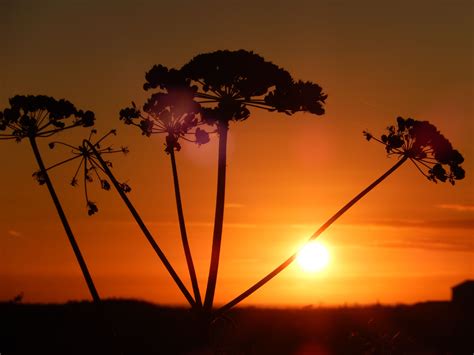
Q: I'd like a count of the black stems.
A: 5